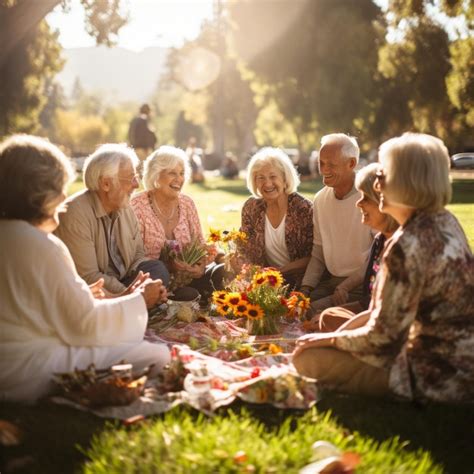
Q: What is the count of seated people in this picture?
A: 7